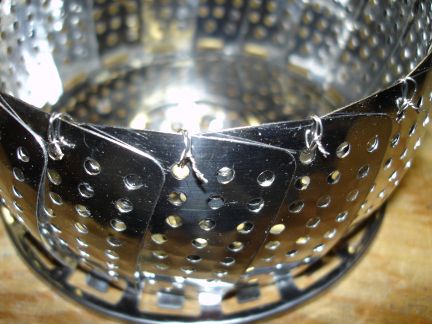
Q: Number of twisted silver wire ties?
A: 4